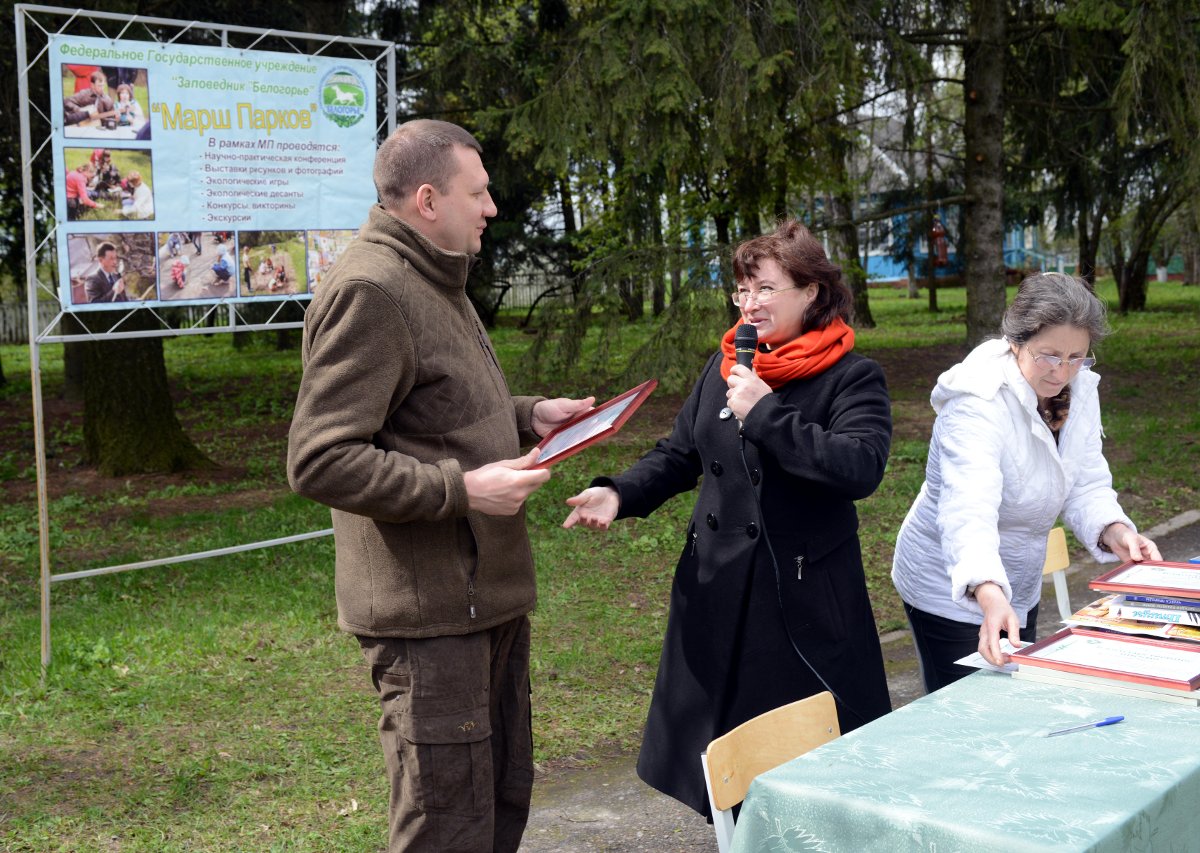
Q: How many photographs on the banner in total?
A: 6